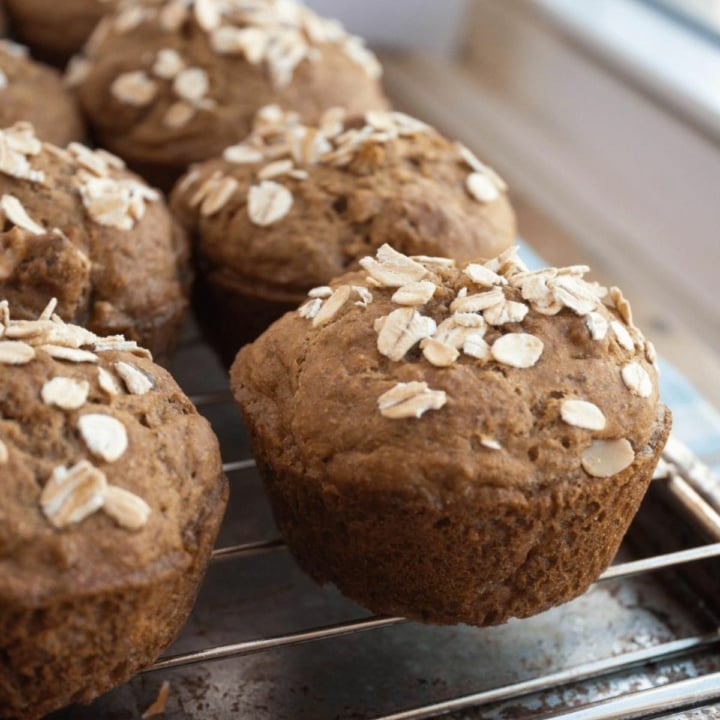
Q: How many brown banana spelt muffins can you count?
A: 7